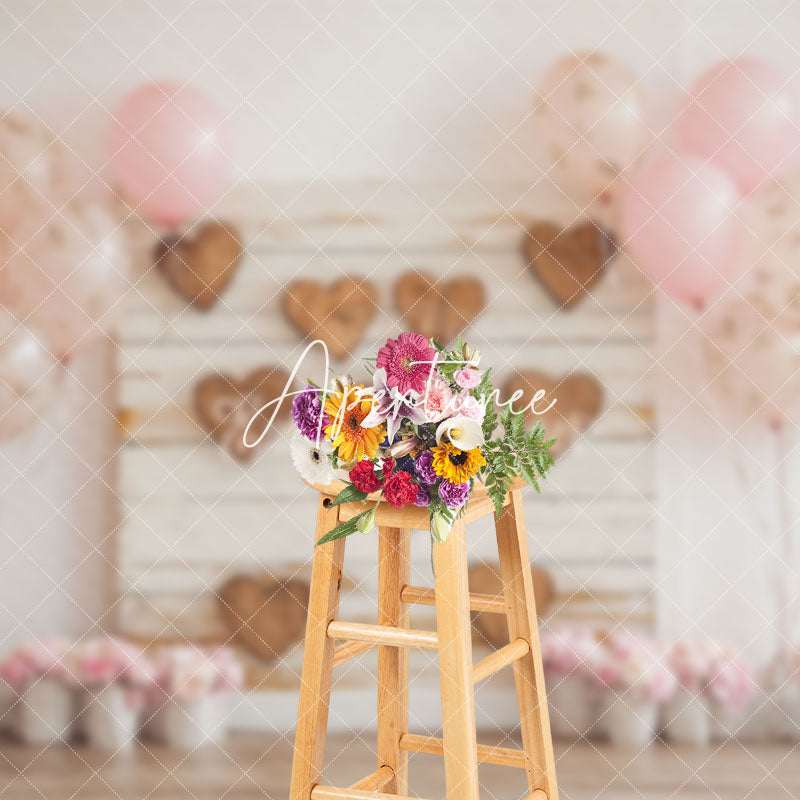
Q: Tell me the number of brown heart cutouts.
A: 8